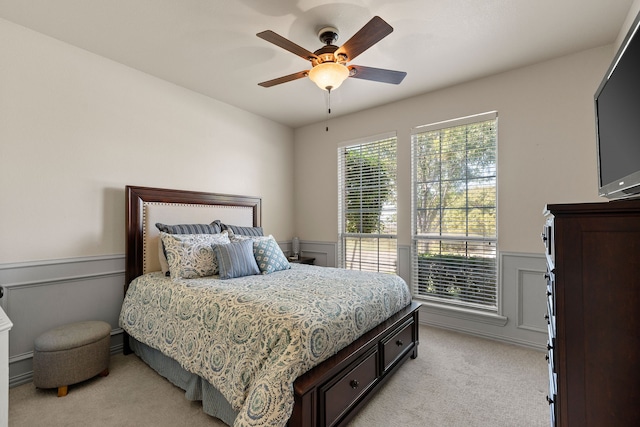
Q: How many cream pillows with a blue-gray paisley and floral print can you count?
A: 2